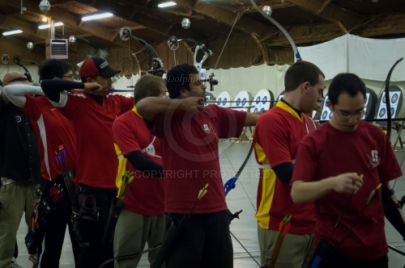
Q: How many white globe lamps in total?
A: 5